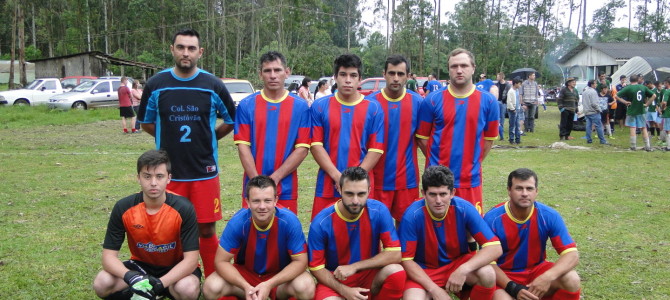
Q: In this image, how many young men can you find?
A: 10